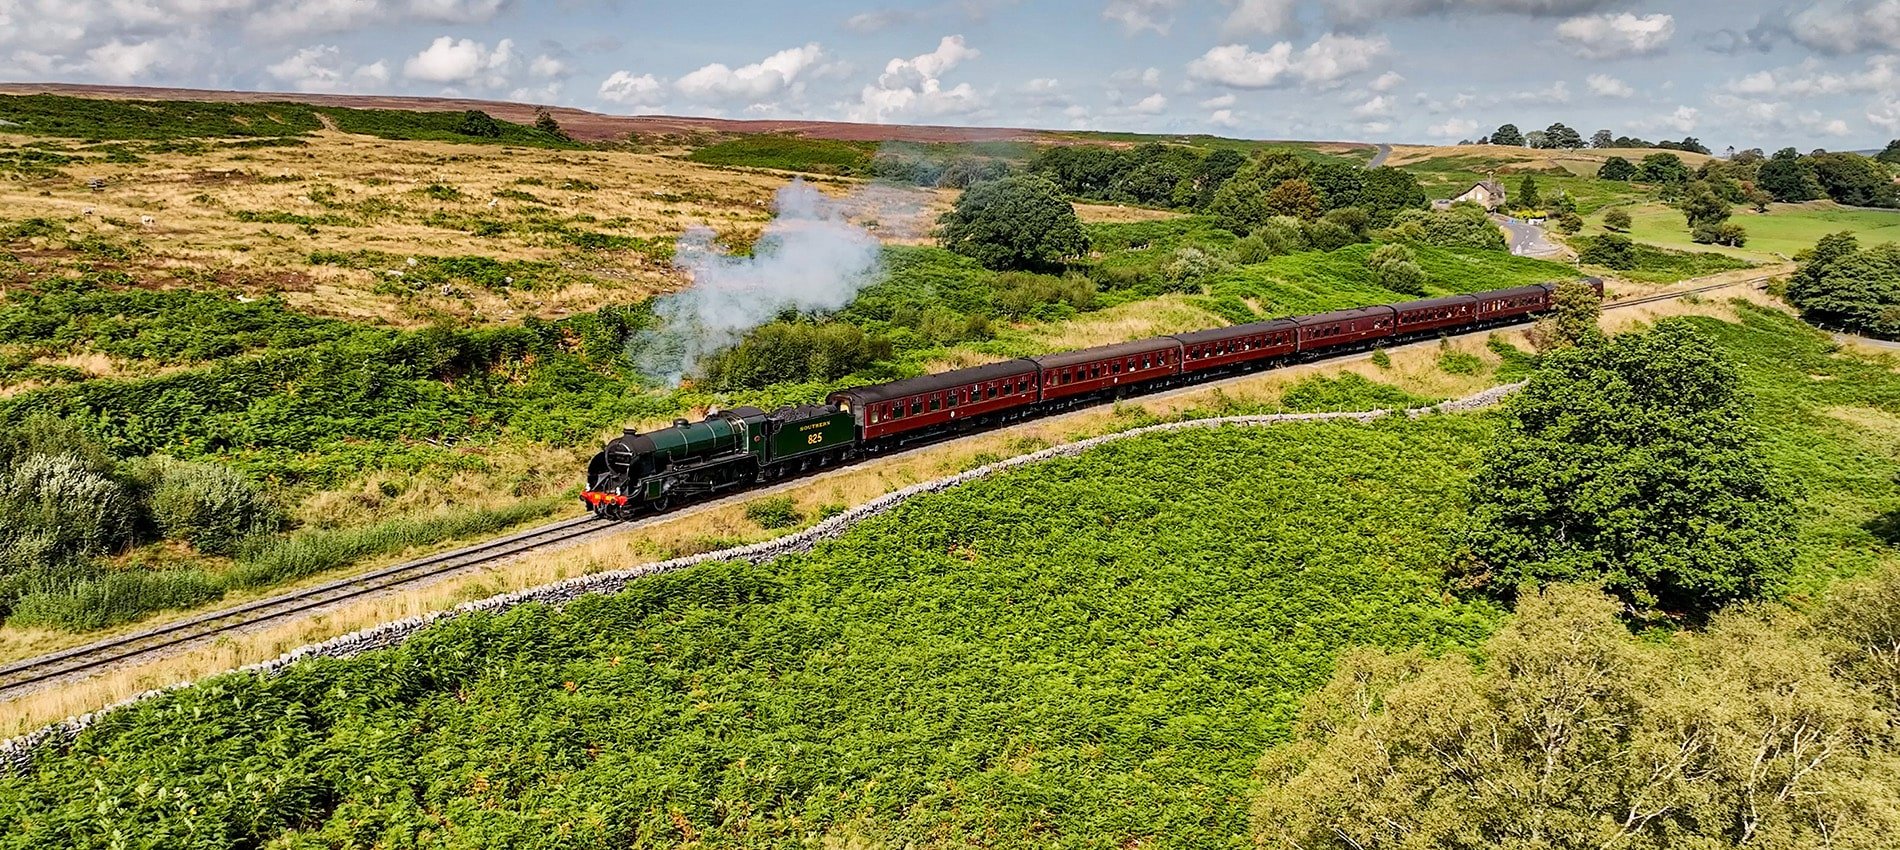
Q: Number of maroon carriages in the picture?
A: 7